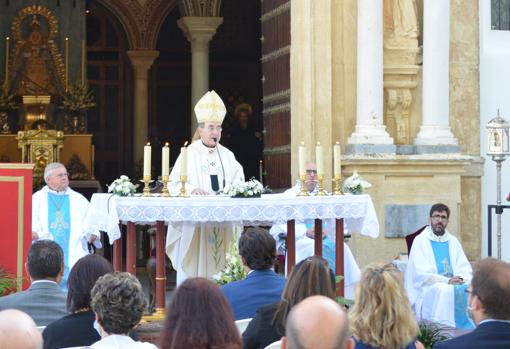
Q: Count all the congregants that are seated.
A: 10